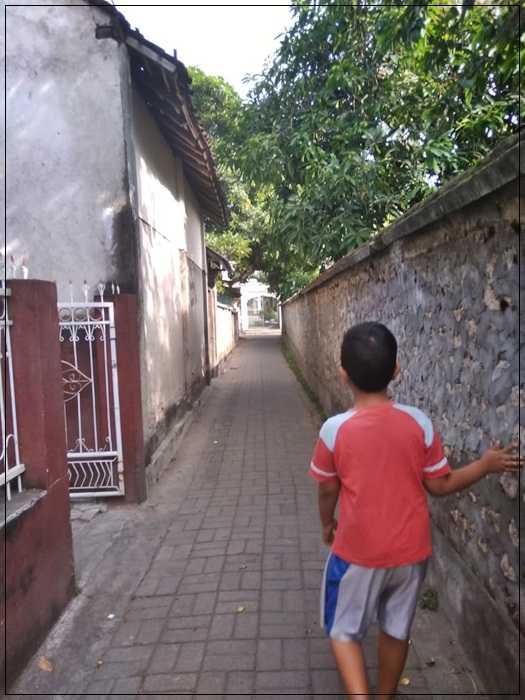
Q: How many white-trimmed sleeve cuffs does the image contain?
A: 2